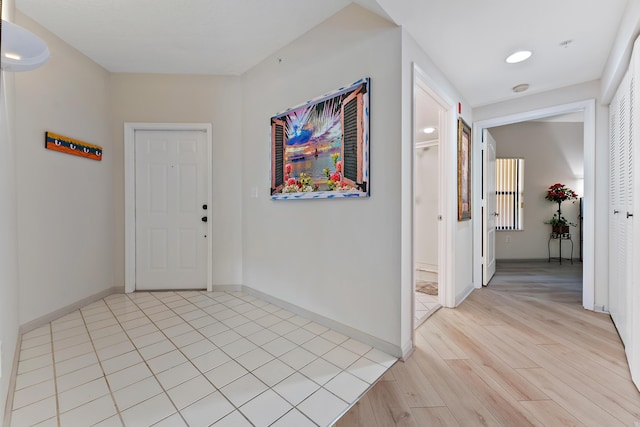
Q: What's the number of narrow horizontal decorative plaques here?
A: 1